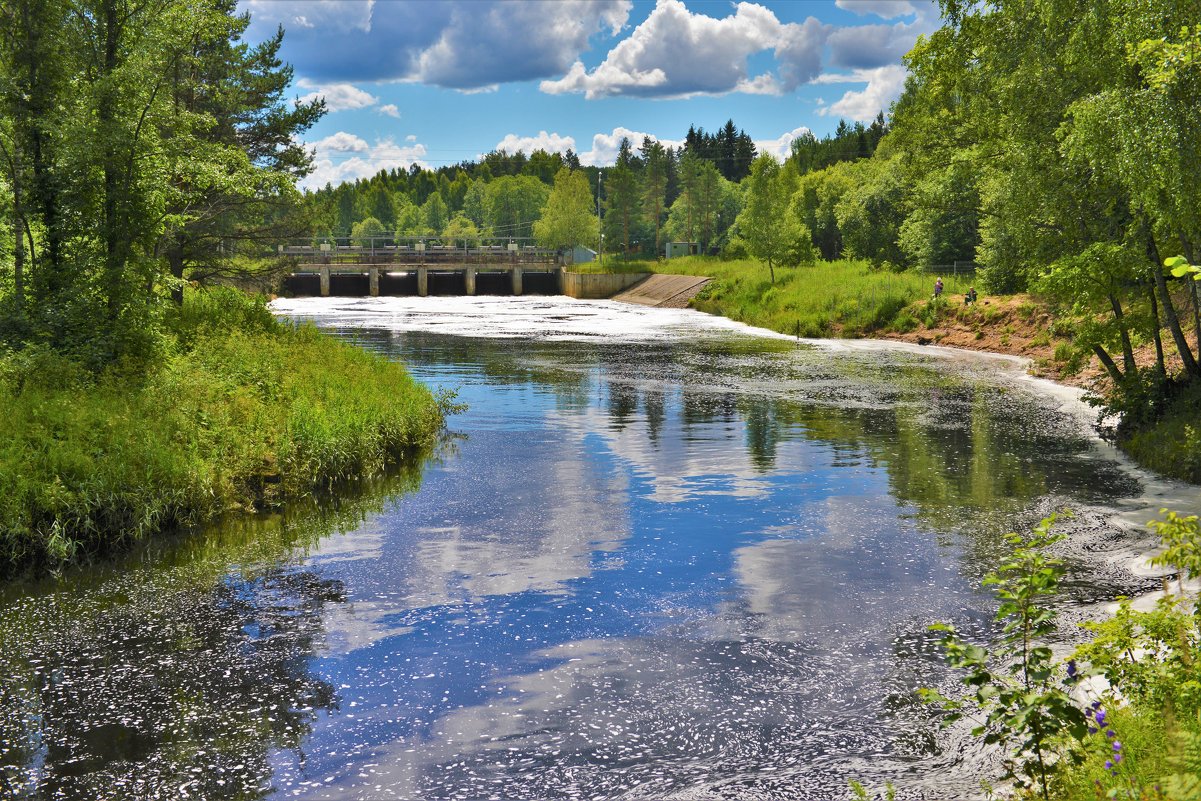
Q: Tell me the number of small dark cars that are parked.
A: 0